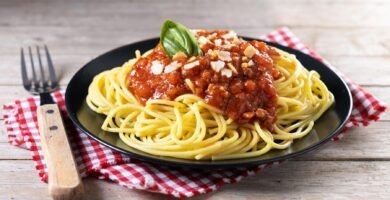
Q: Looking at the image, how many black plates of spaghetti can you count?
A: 1